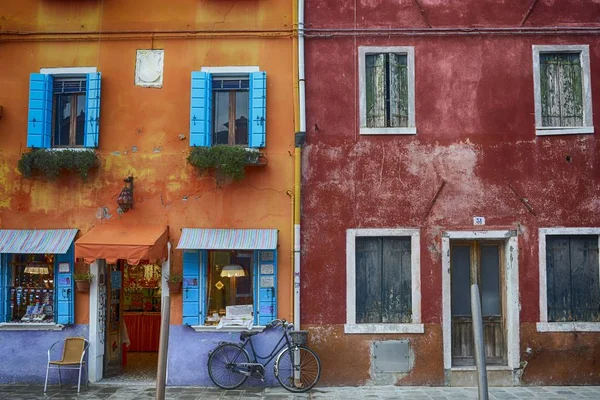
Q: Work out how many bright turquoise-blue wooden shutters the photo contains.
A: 8